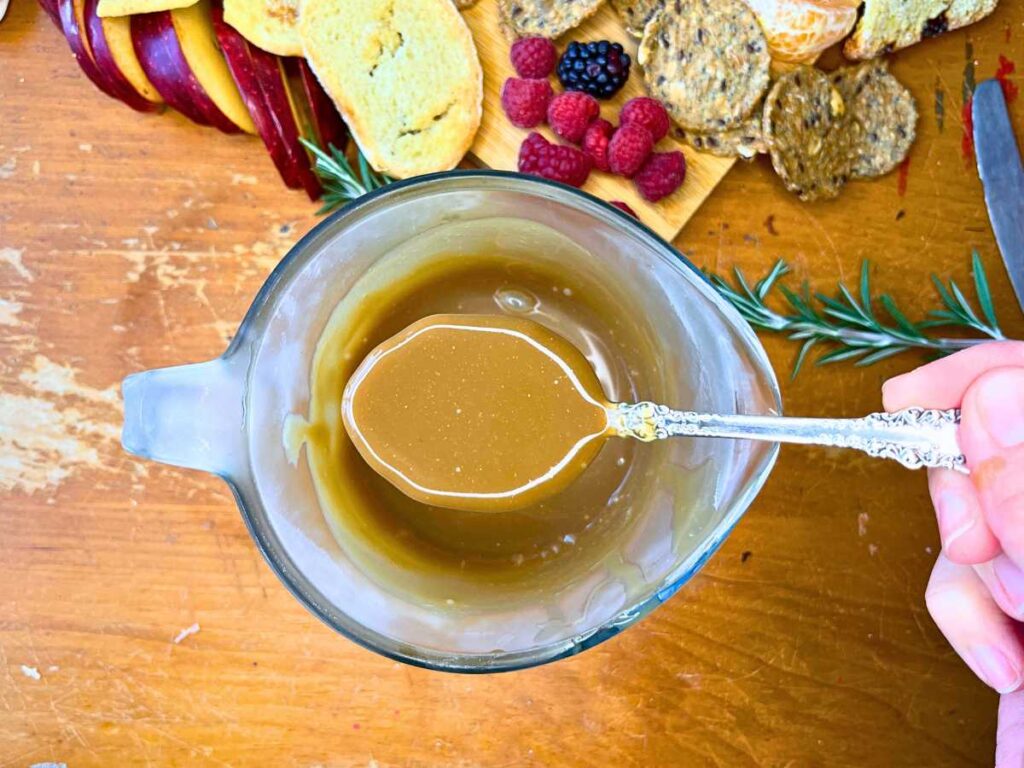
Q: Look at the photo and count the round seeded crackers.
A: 6